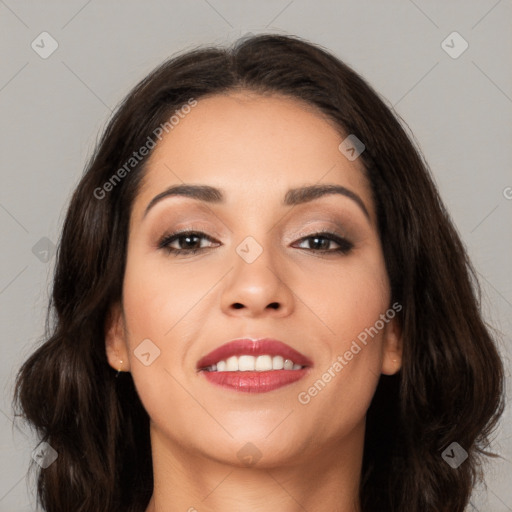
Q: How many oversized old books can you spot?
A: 0